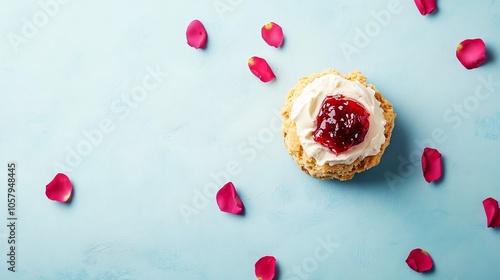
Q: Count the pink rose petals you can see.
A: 11